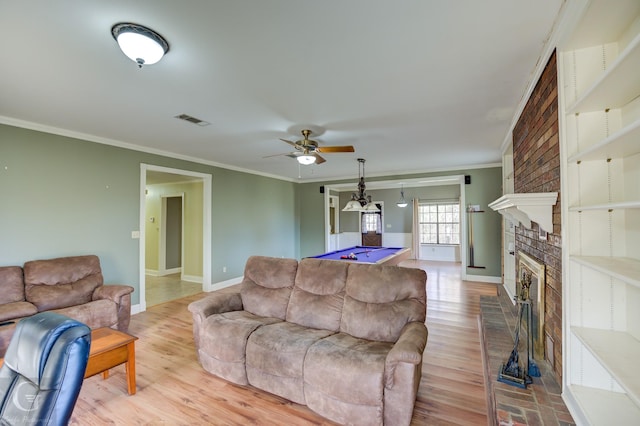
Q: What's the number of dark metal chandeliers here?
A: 1